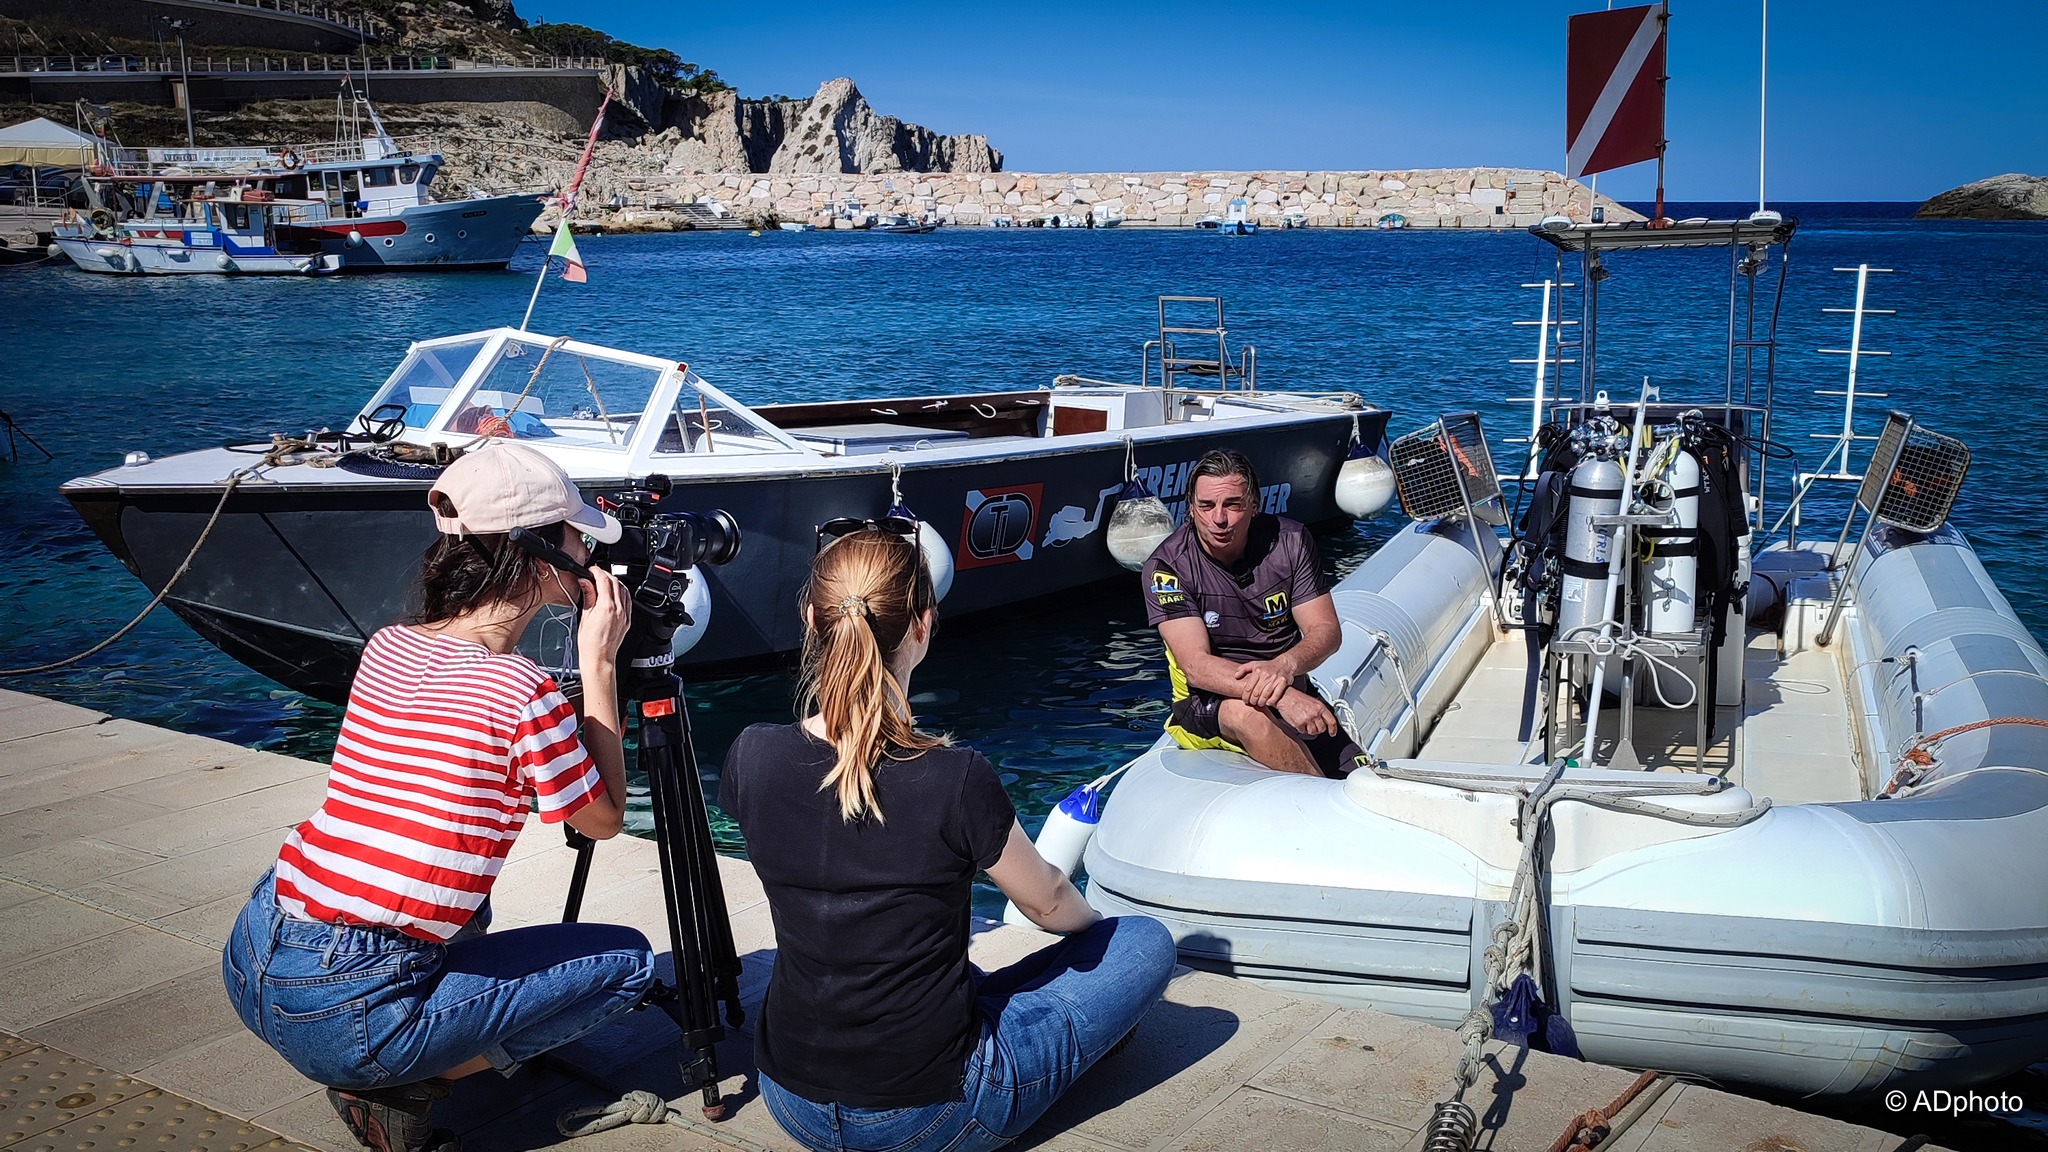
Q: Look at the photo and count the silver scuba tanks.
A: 1